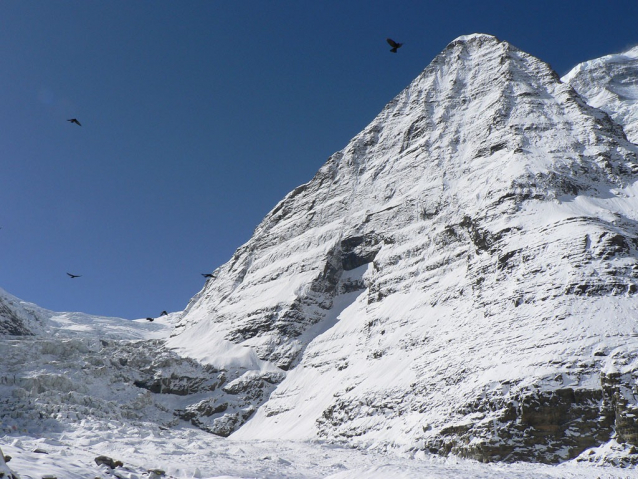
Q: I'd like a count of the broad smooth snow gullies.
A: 1